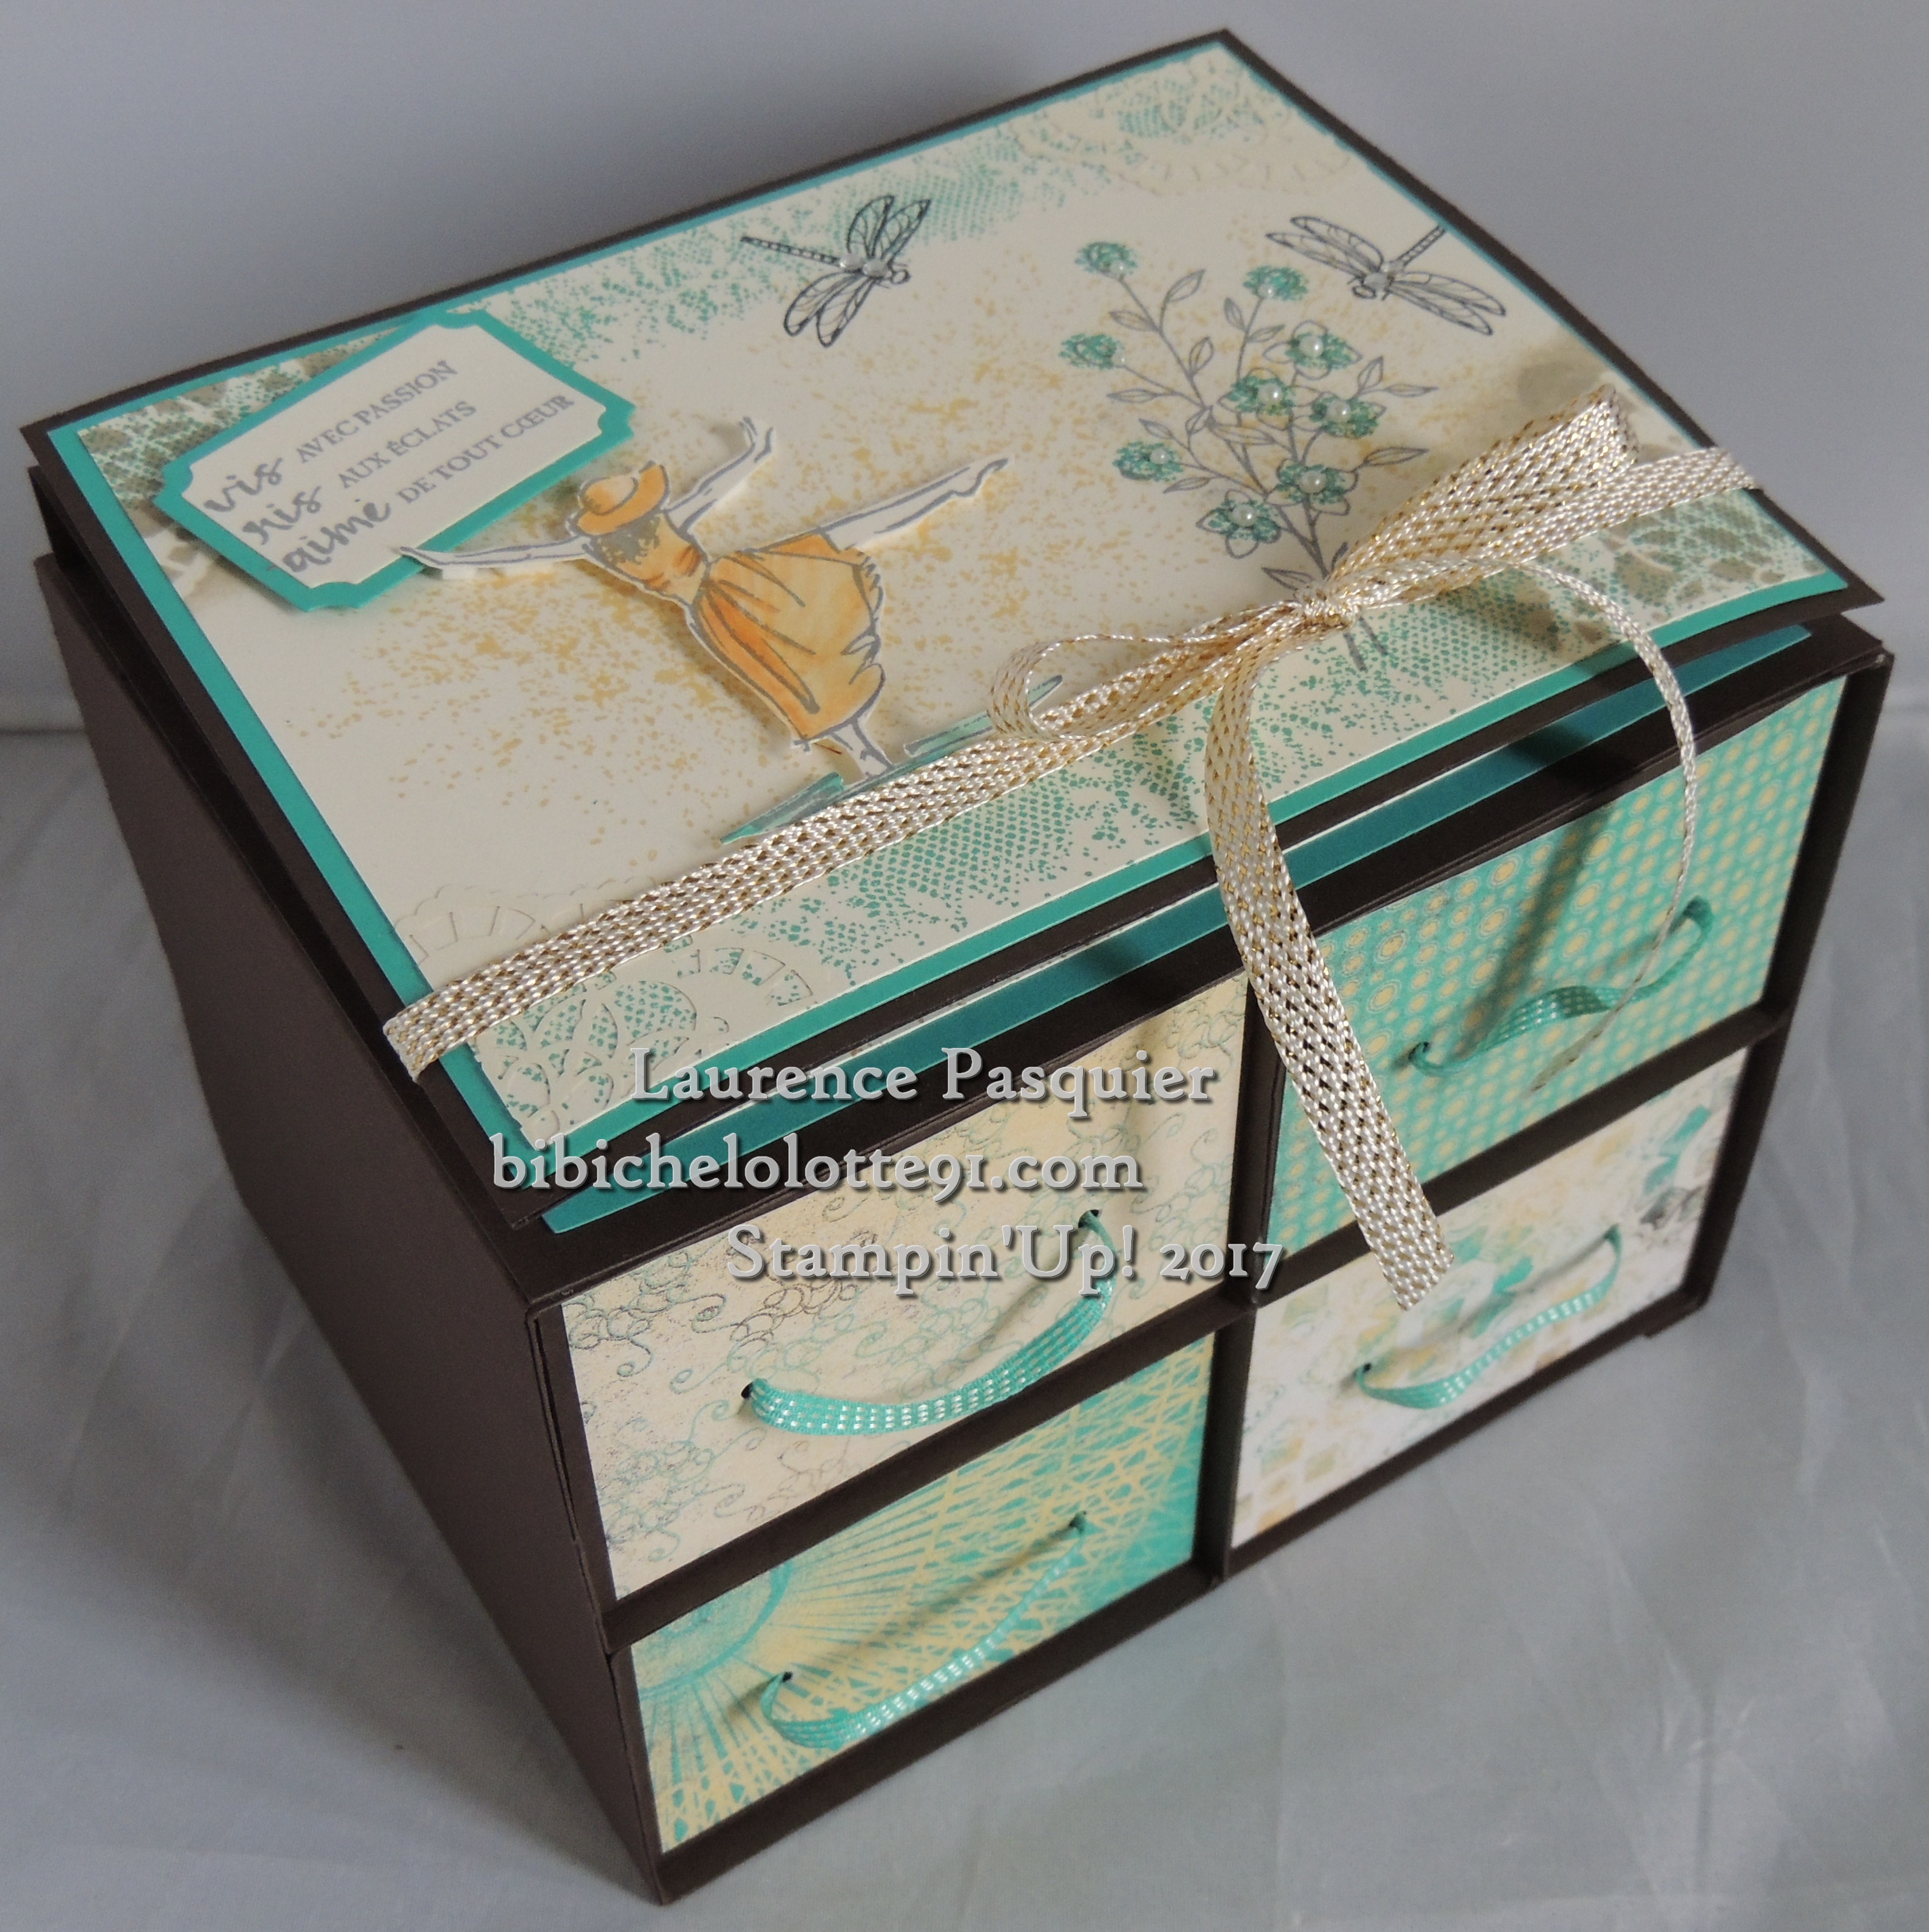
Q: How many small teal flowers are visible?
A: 9